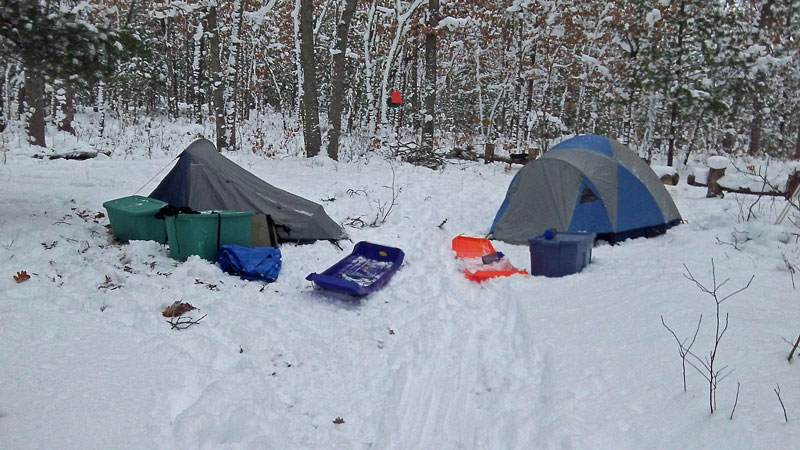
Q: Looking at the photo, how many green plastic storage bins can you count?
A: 2